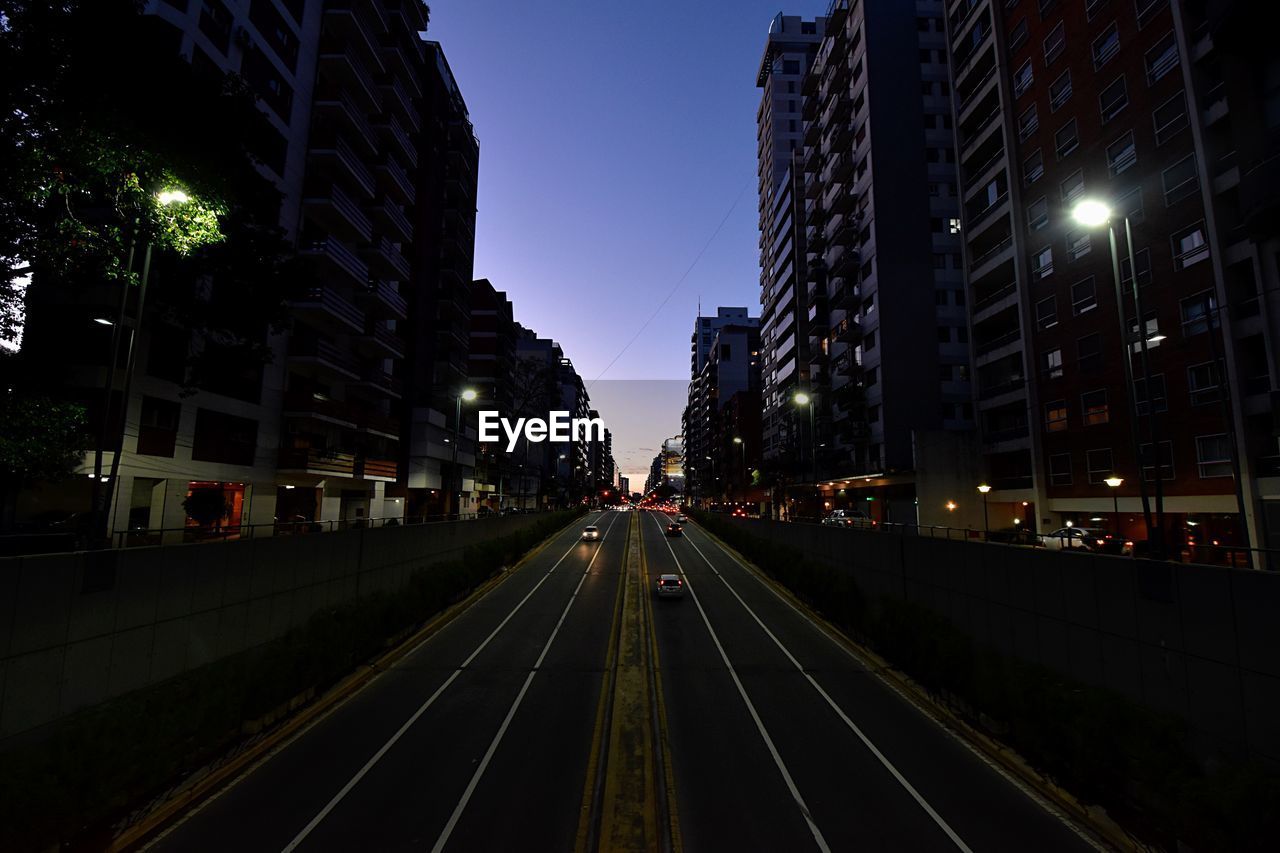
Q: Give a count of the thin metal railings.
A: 2